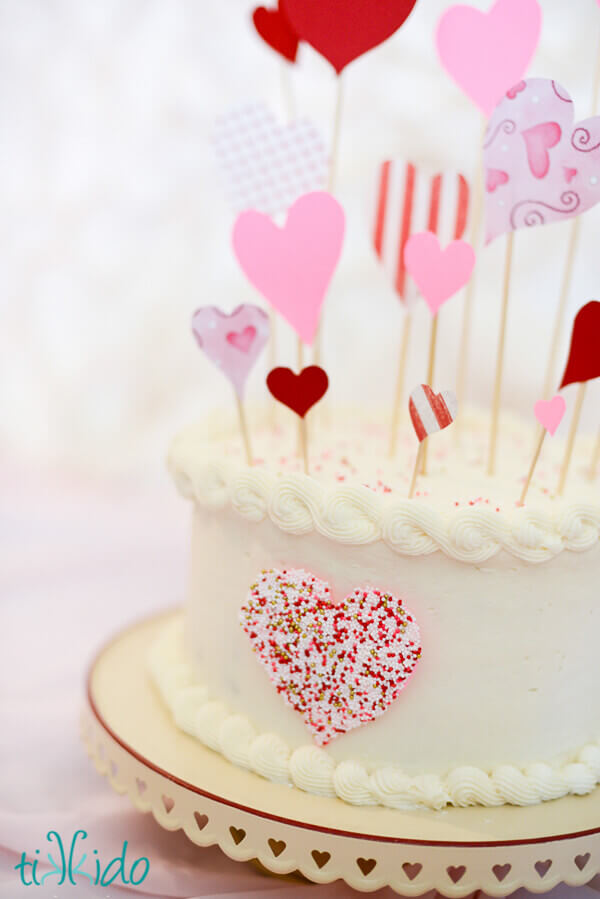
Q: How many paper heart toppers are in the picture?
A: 13